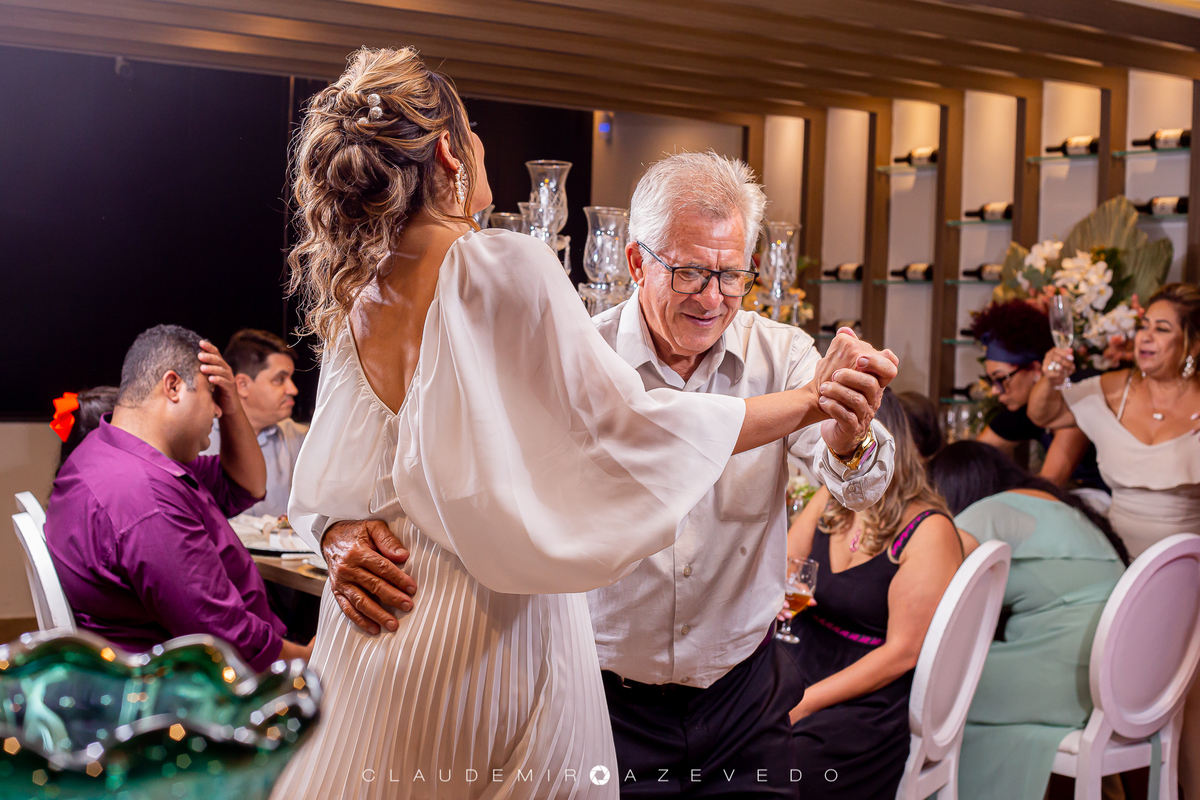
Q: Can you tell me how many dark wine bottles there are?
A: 11